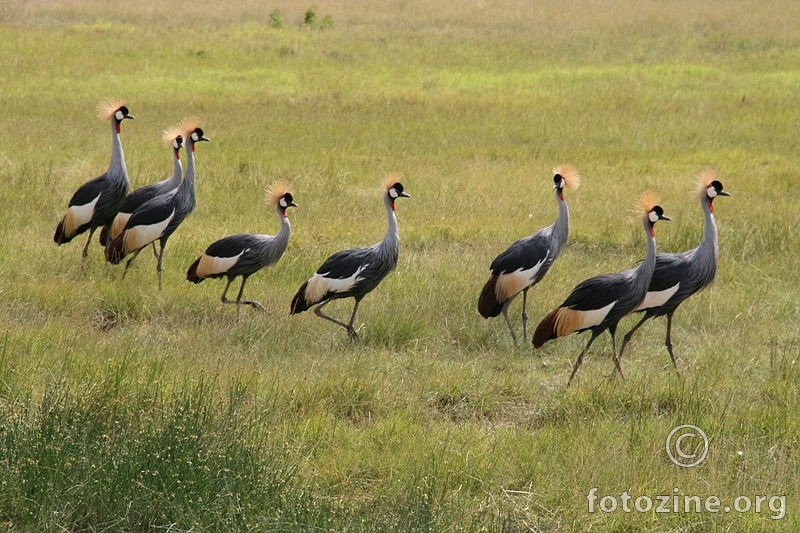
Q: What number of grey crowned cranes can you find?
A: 8